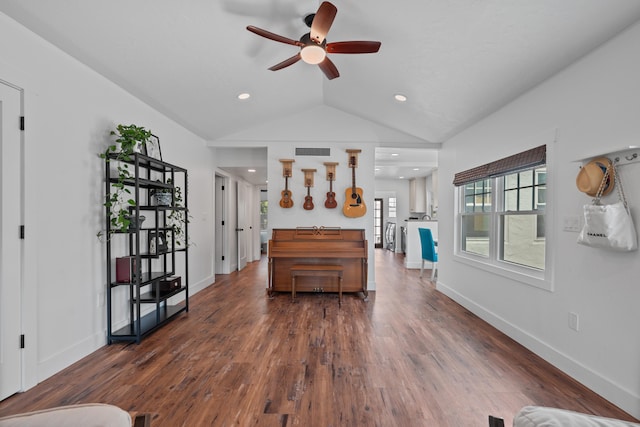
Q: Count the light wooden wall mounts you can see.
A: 4